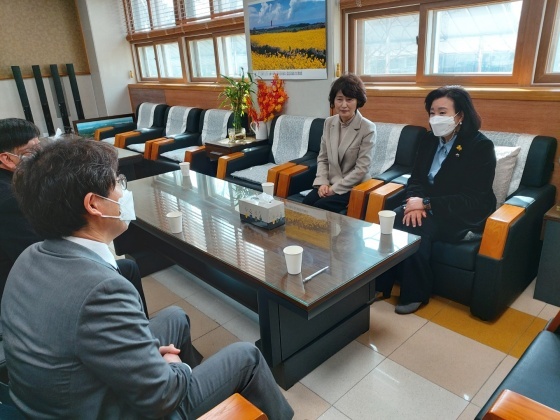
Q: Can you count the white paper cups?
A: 5